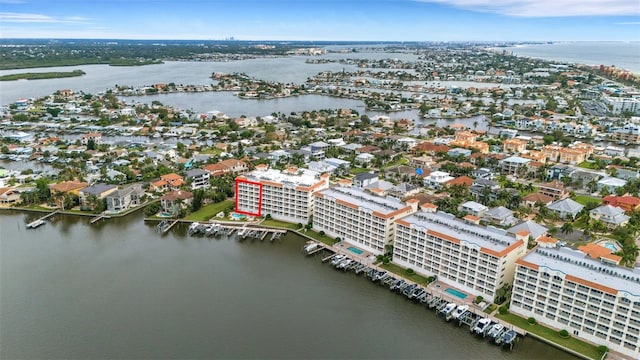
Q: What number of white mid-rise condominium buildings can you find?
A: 4